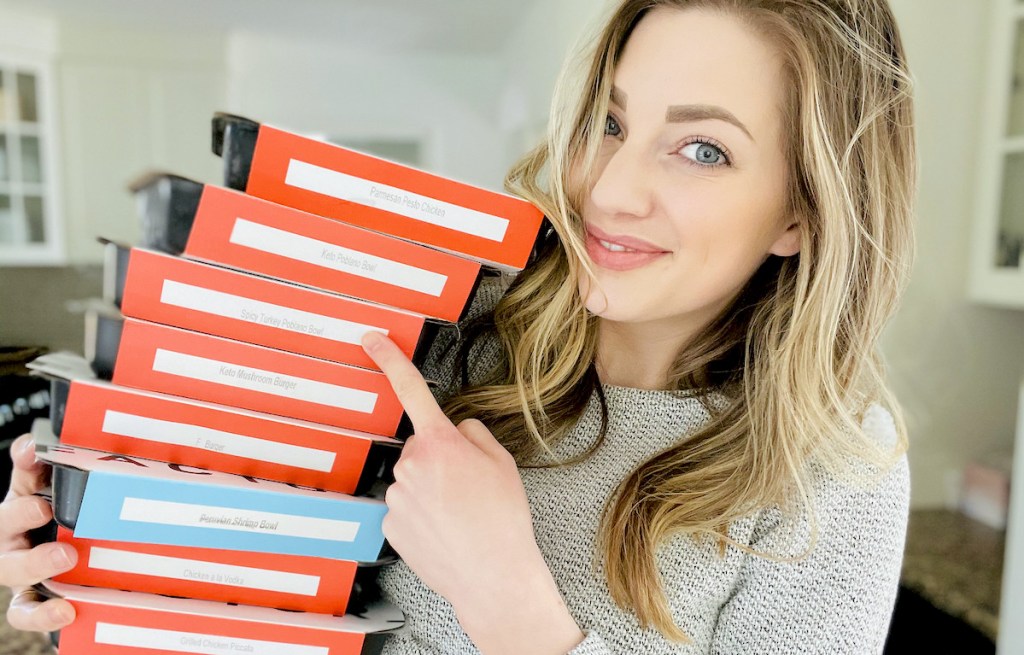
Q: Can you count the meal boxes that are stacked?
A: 8